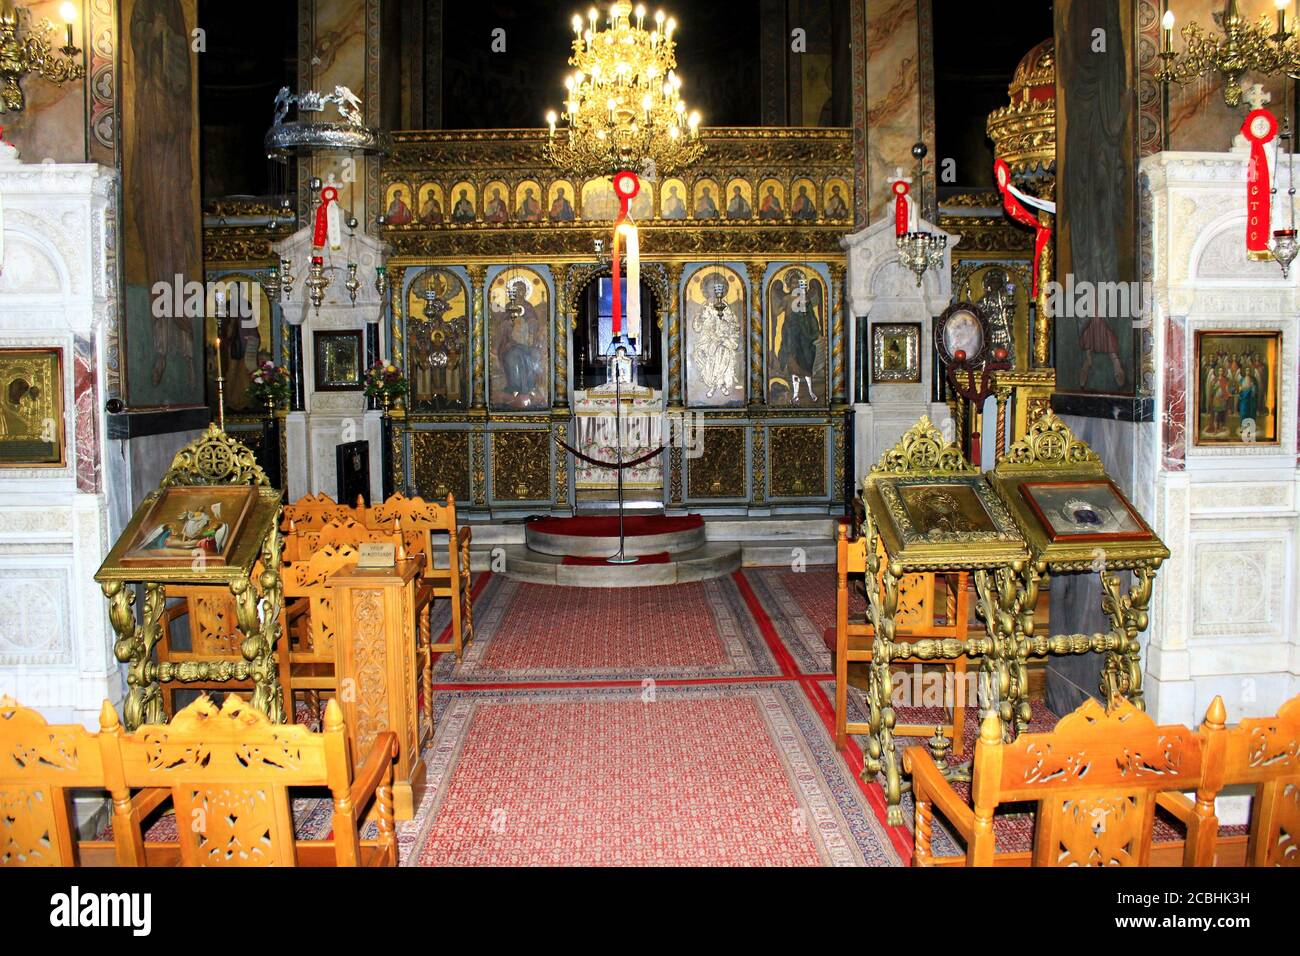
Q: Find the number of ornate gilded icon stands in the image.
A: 3